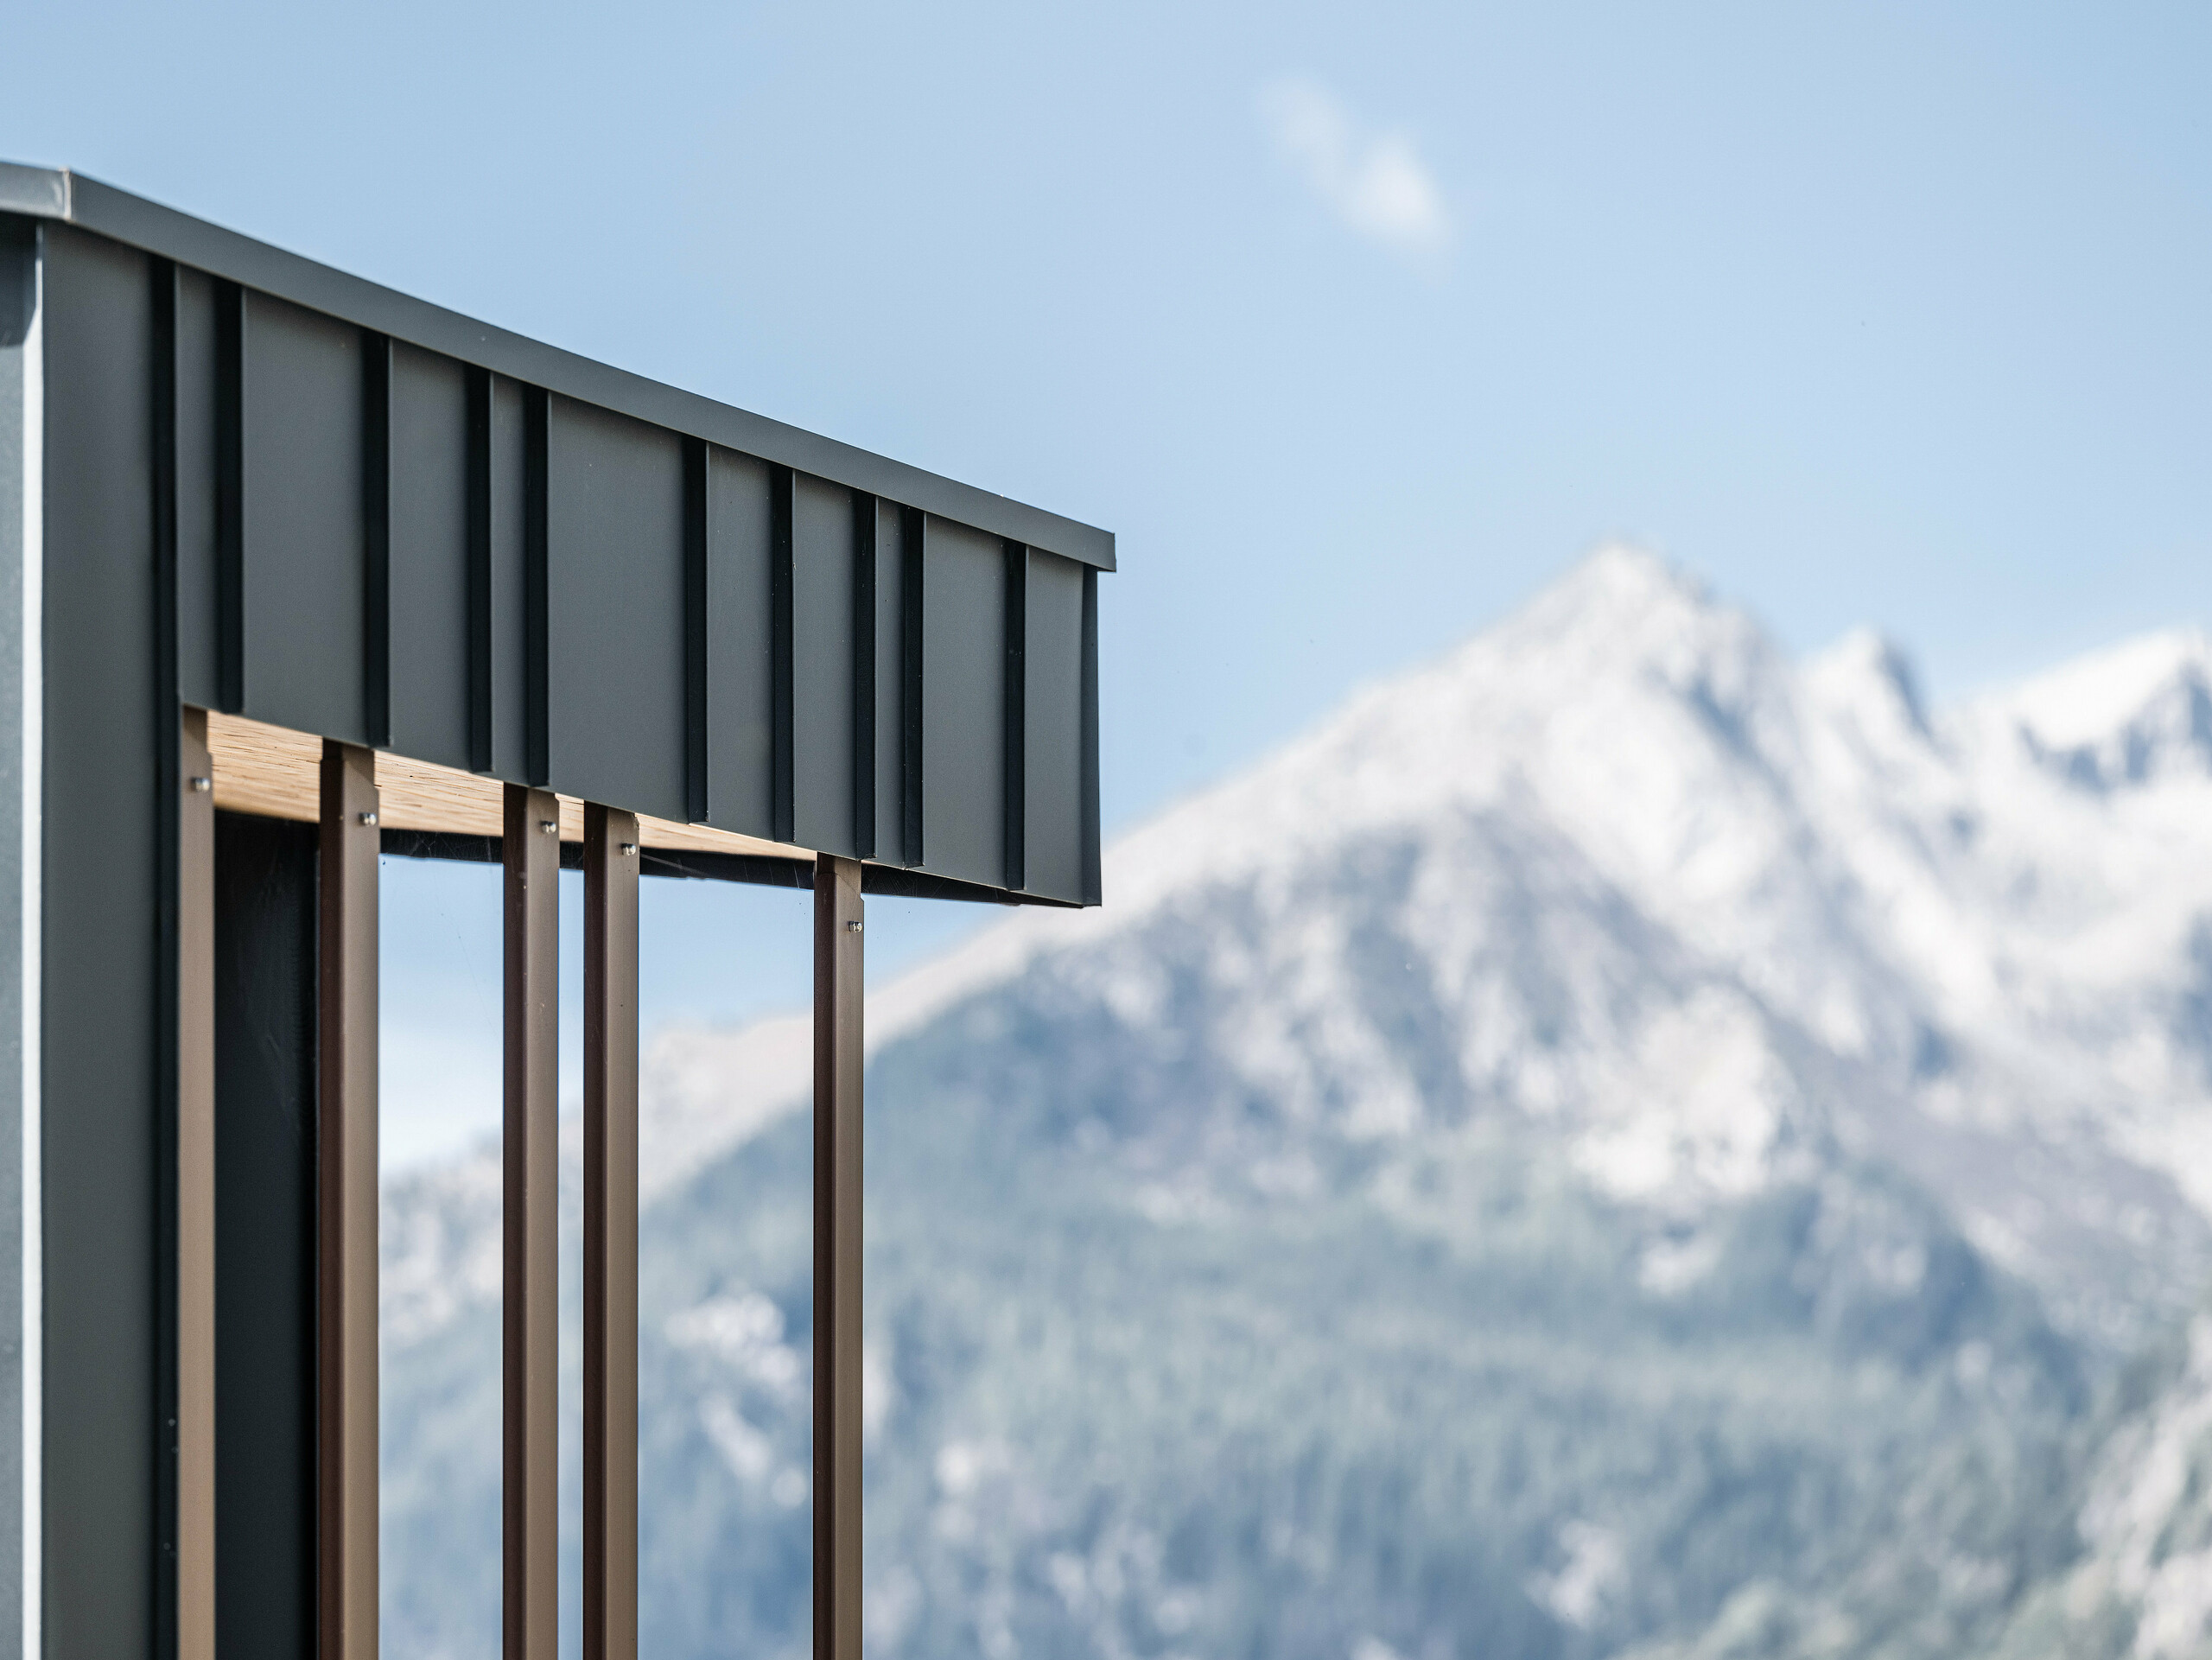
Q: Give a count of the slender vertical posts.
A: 5